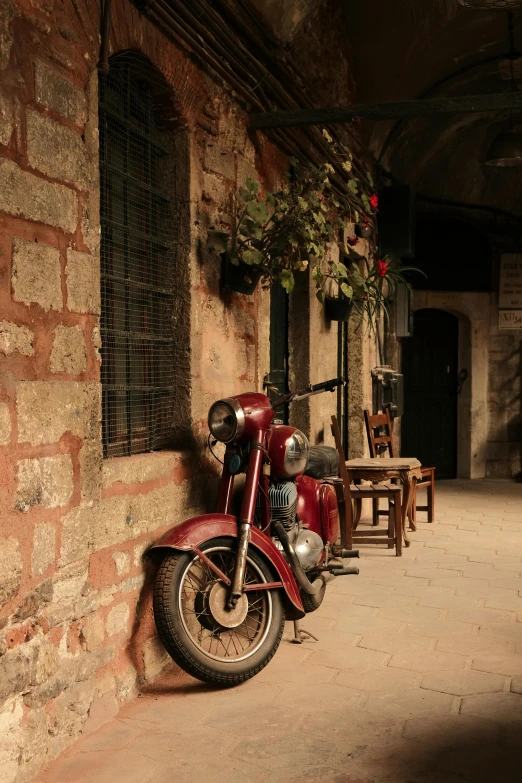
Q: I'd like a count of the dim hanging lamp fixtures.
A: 2